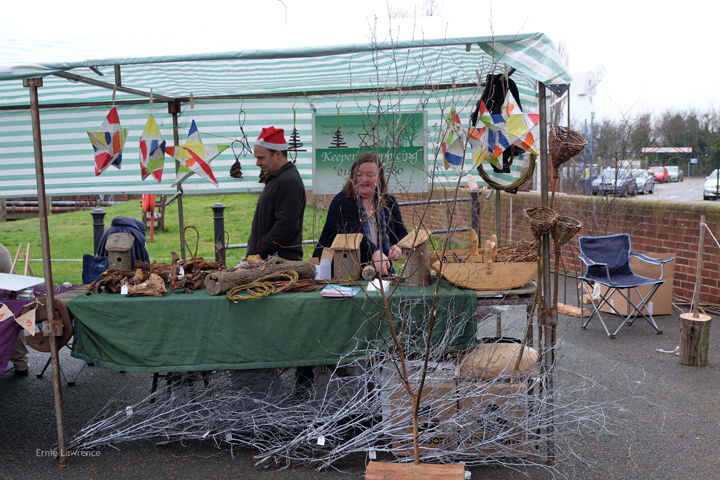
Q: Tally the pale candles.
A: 2